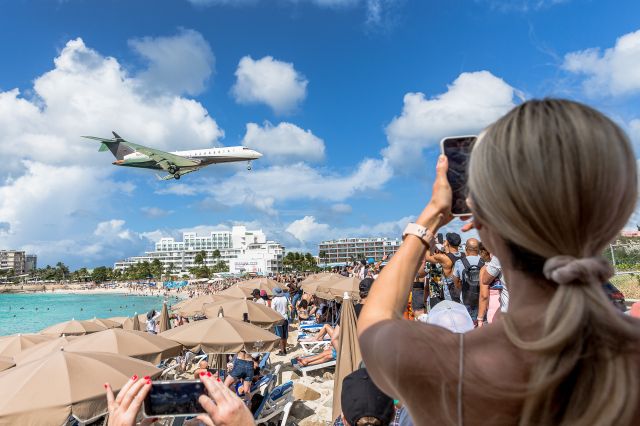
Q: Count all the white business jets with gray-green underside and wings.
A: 1